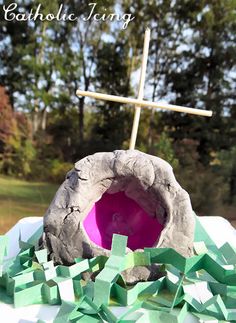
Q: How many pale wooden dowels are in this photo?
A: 2